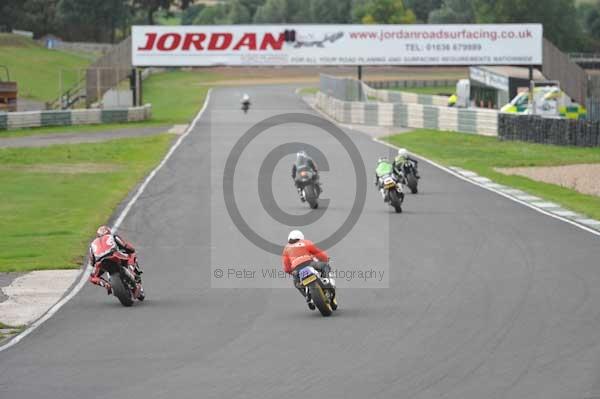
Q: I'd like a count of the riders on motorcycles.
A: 6